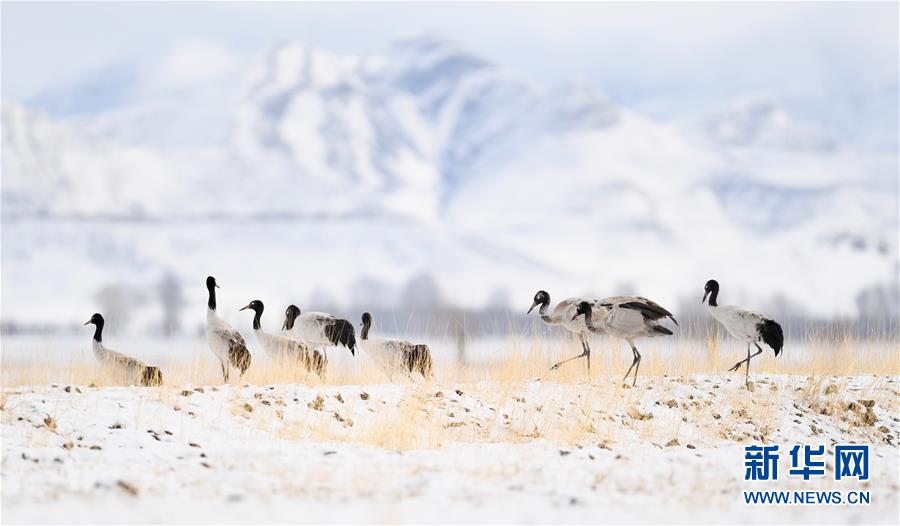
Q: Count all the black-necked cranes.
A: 8